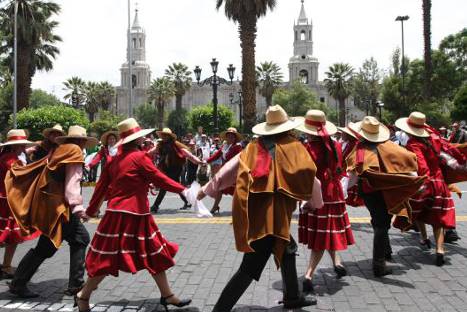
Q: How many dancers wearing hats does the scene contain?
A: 12